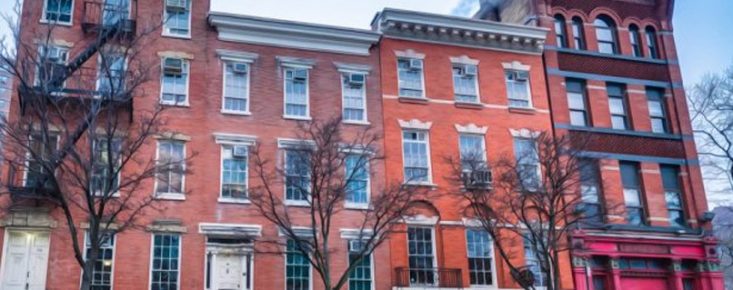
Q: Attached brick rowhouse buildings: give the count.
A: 4